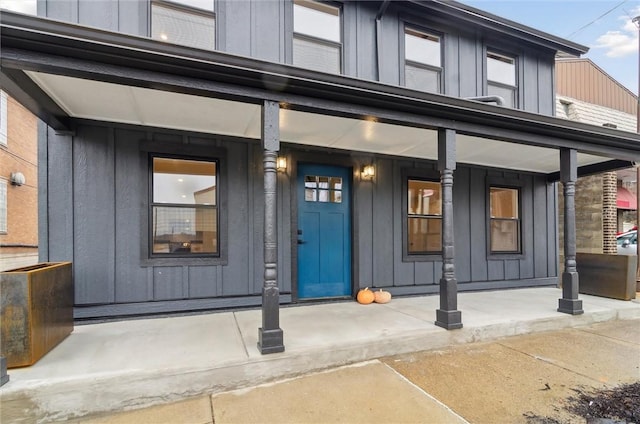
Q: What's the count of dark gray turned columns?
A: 3